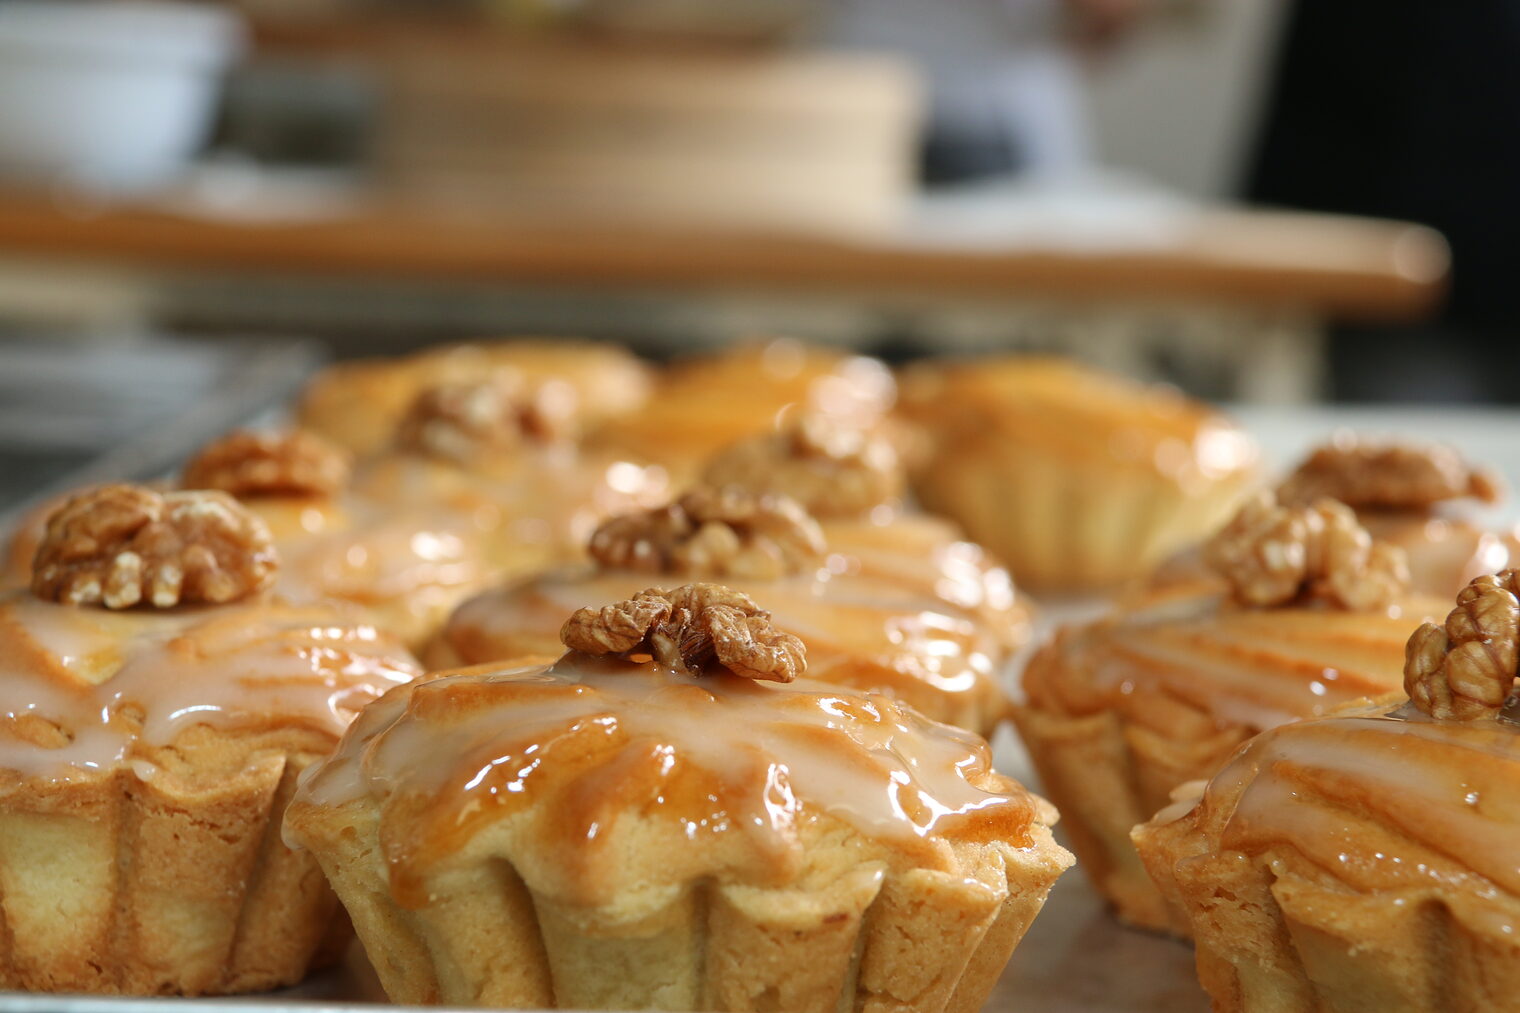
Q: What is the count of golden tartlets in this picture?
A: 12